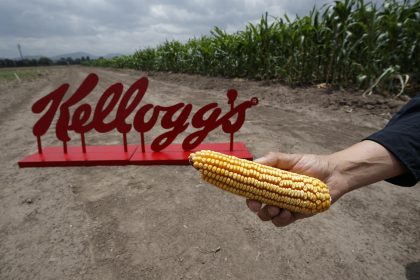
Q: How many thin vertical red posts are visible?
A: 6